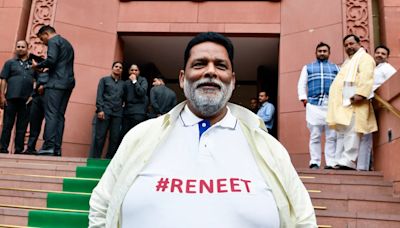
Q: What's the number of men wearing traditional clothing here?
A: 3